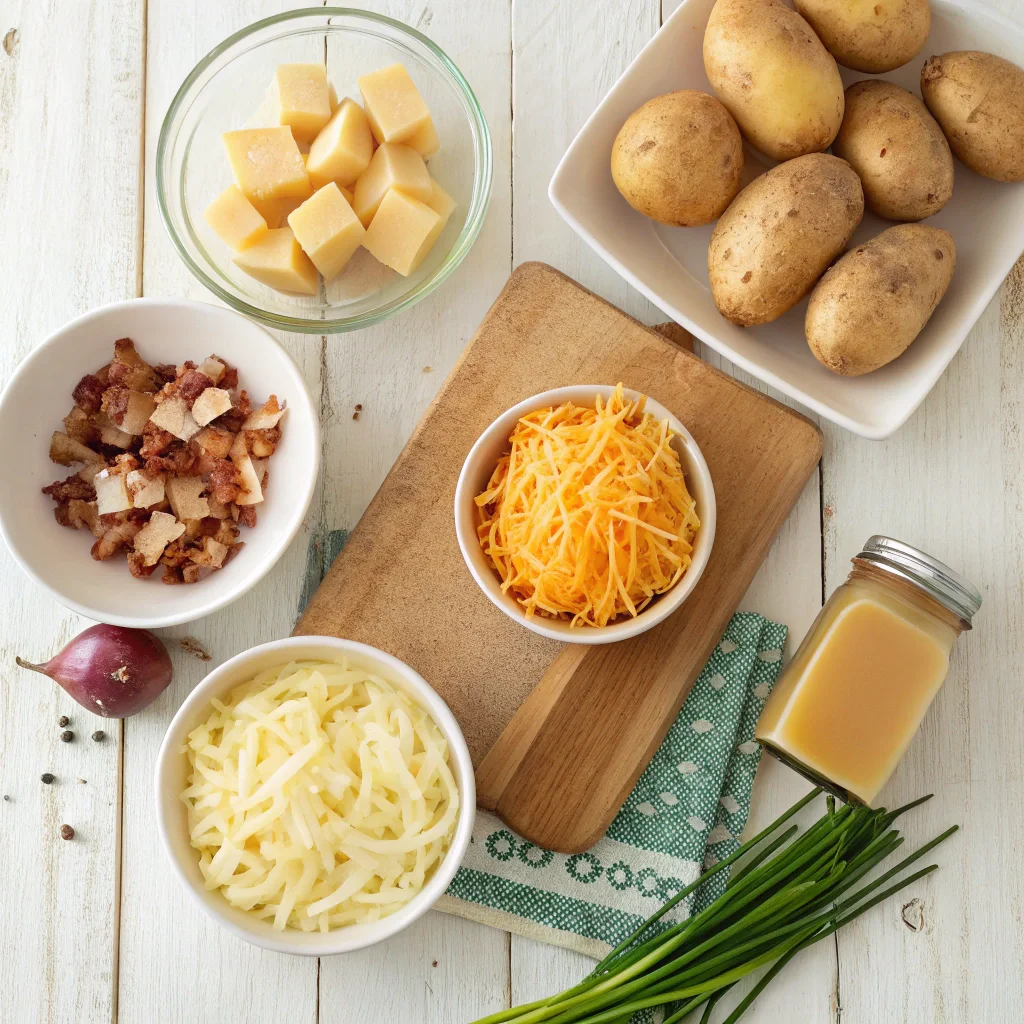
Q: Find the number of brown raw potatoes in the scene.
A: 7